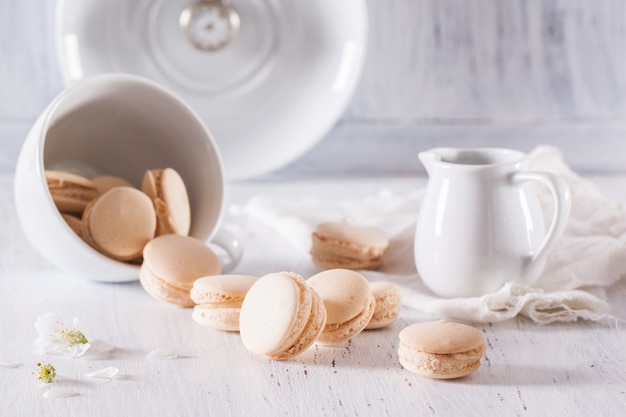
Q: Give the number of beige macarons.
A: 12